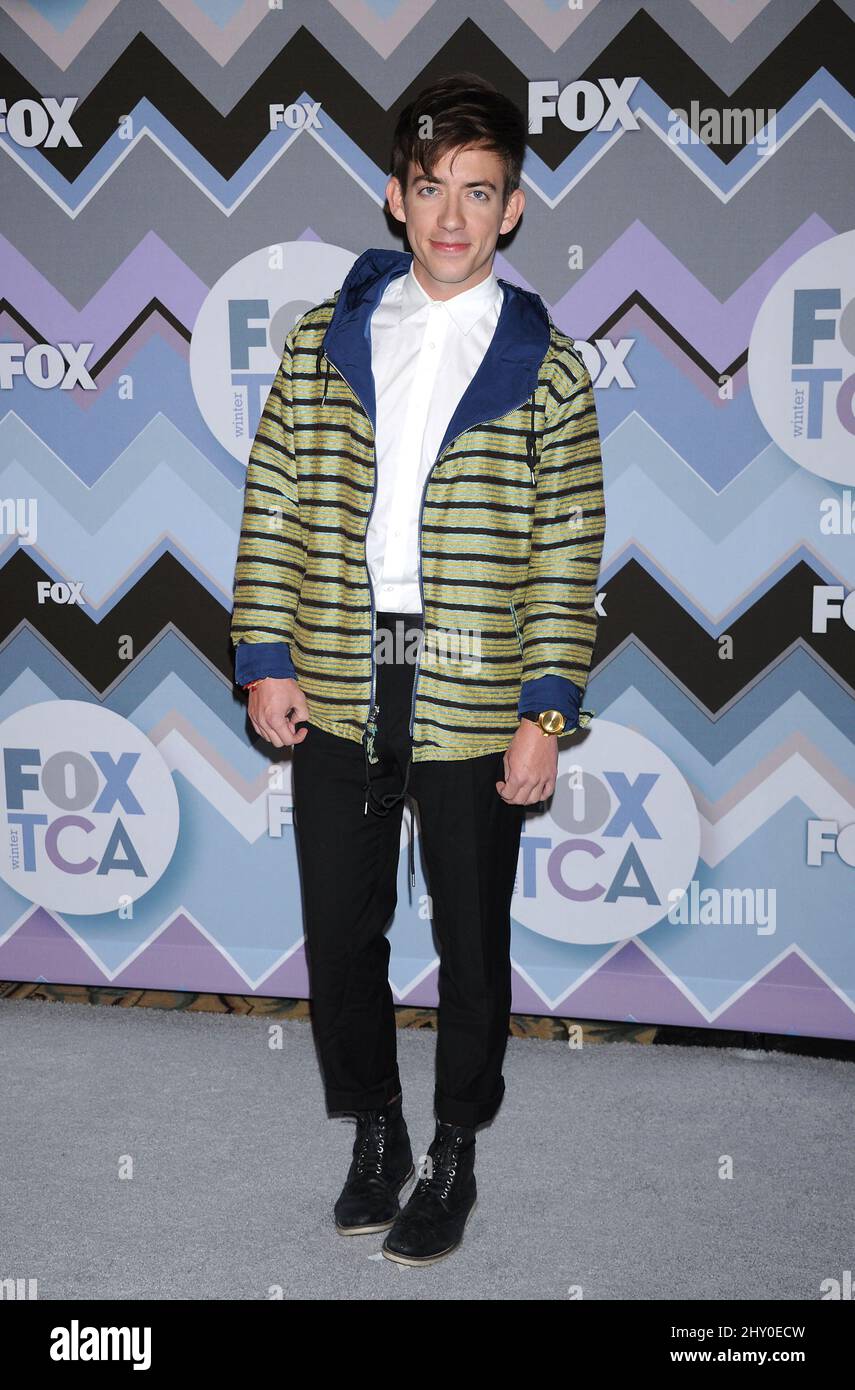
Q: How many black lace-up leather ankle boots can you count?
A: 2